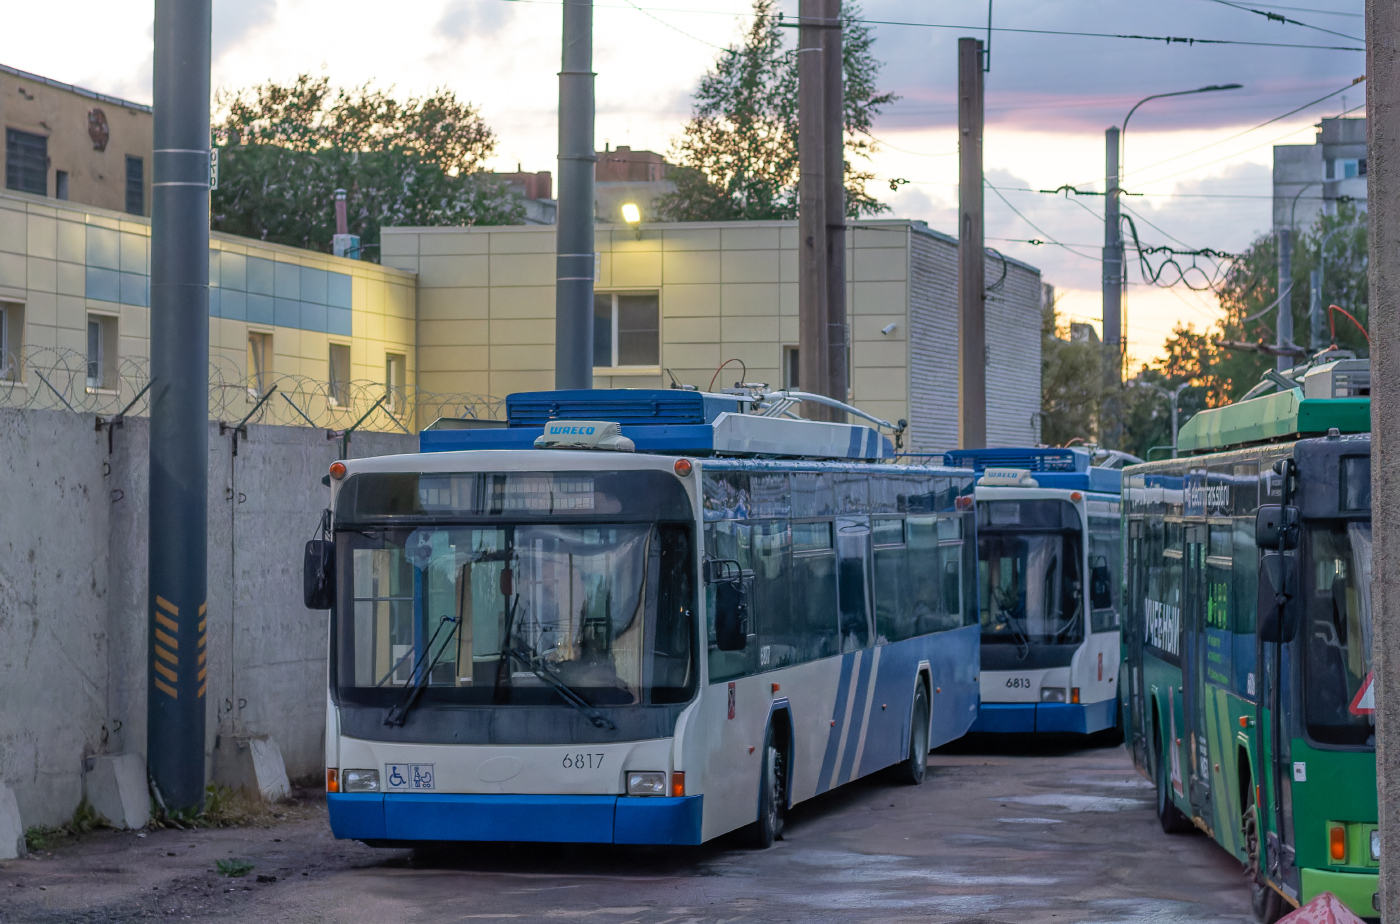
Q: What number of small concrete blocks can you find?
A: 3